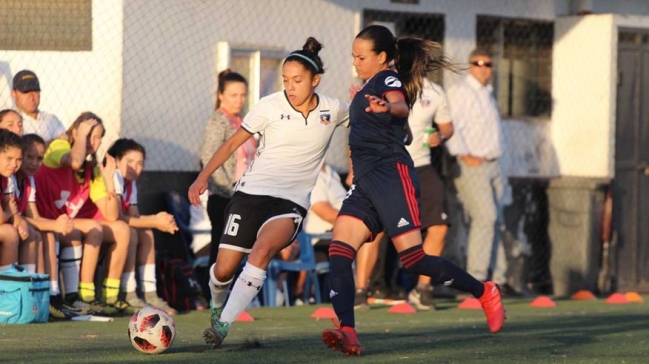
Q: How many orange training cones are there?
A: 8